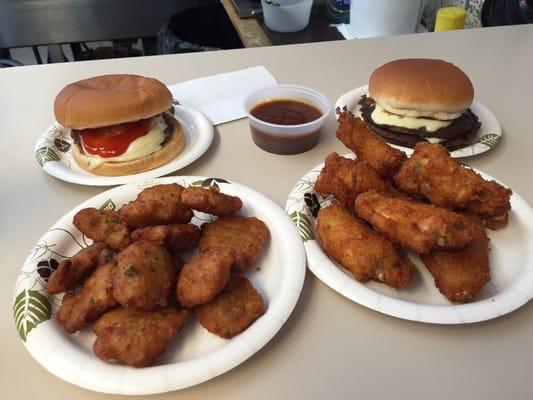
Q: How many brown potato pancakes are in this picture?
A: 11